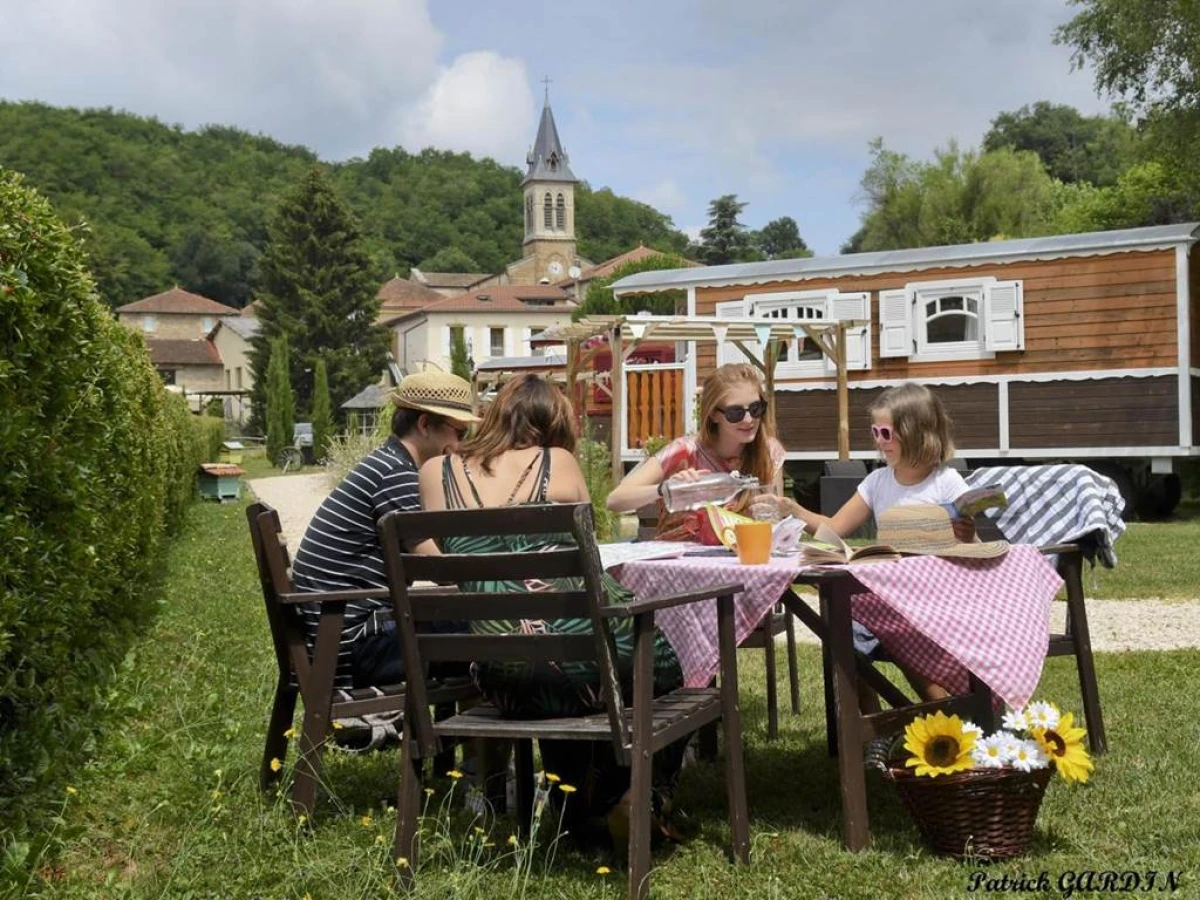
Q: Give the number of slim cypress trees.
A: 3